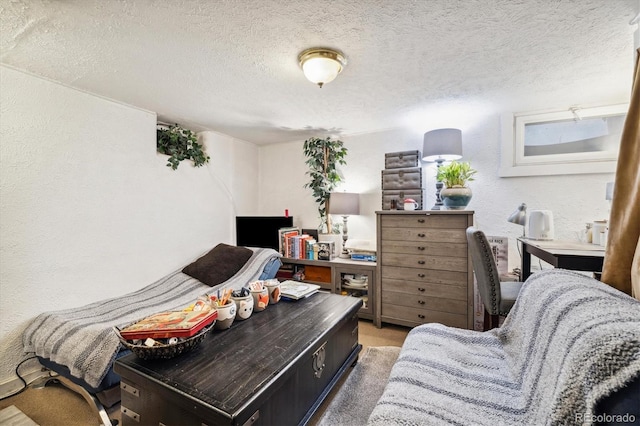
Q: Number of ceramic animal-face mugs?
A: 4